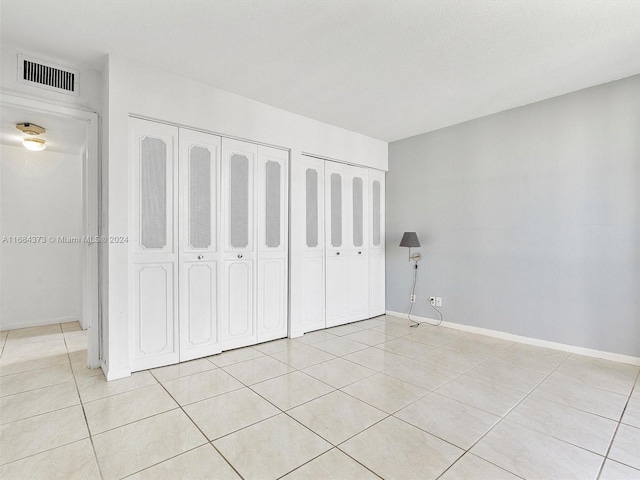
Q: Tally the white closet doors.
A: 8